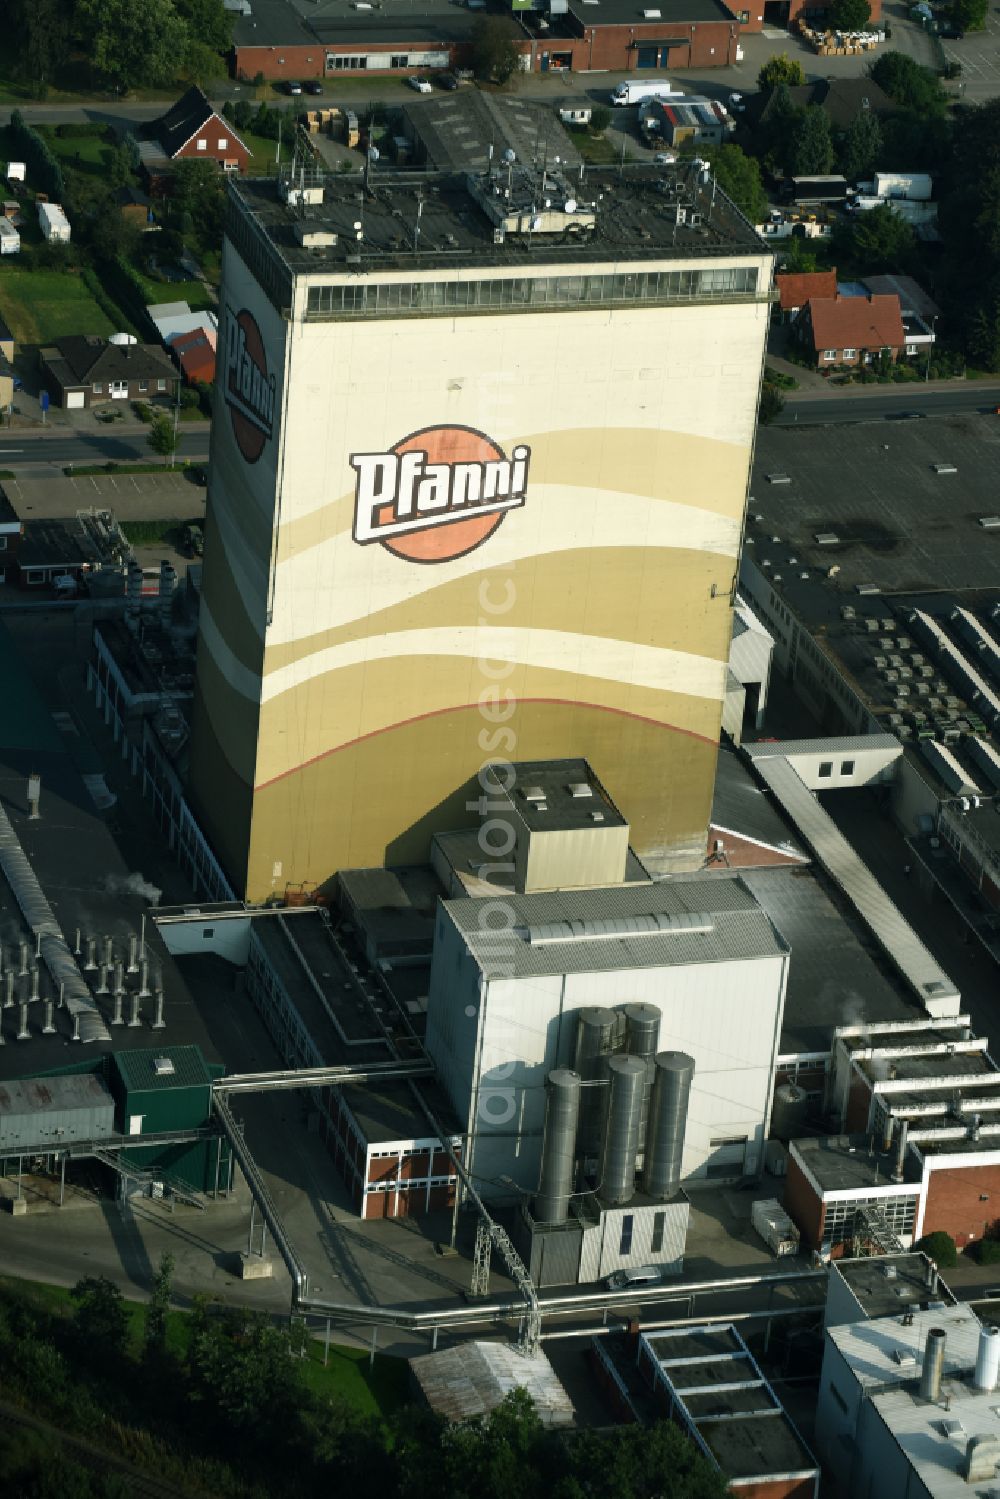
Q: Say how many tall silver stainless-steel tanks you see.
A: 5